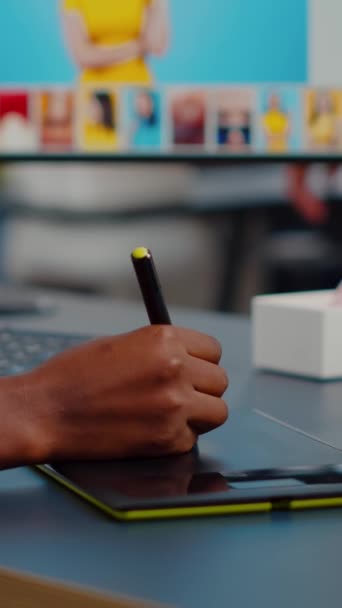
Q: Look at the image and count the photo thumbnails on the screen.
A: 8